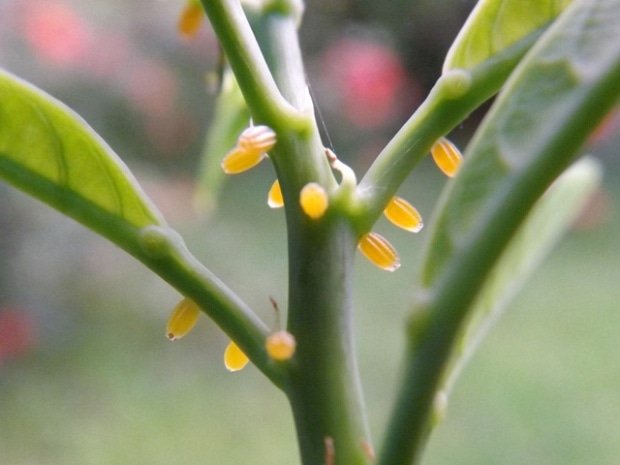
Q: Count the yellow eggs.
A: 11